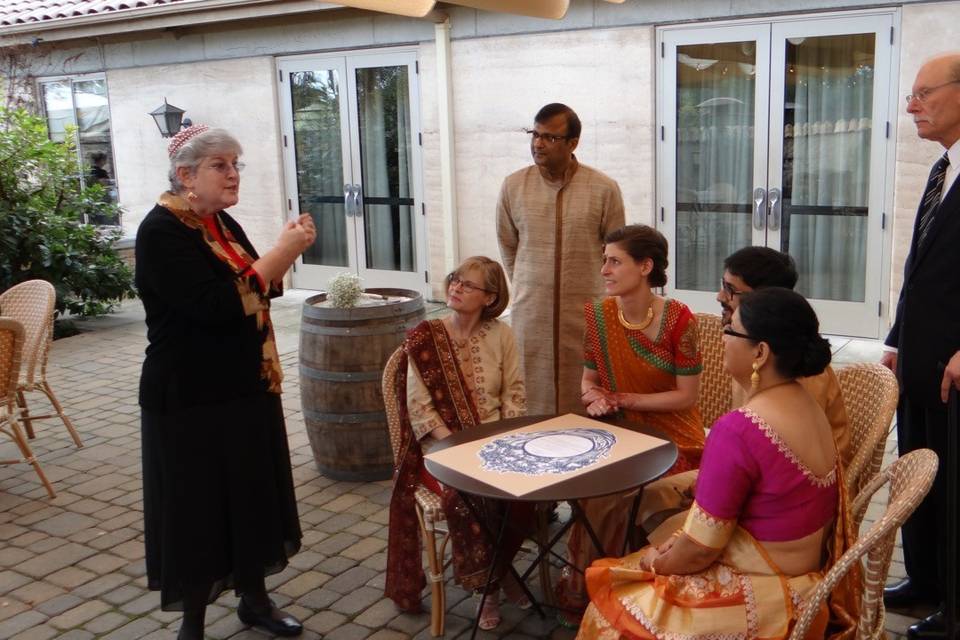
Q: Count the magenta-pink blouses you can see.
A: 1